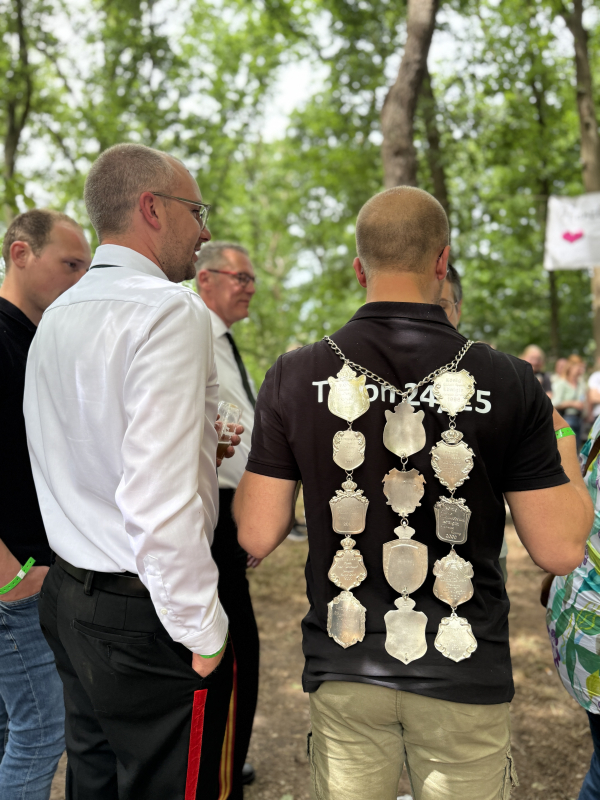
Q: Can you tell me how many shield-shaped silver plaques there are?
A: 14